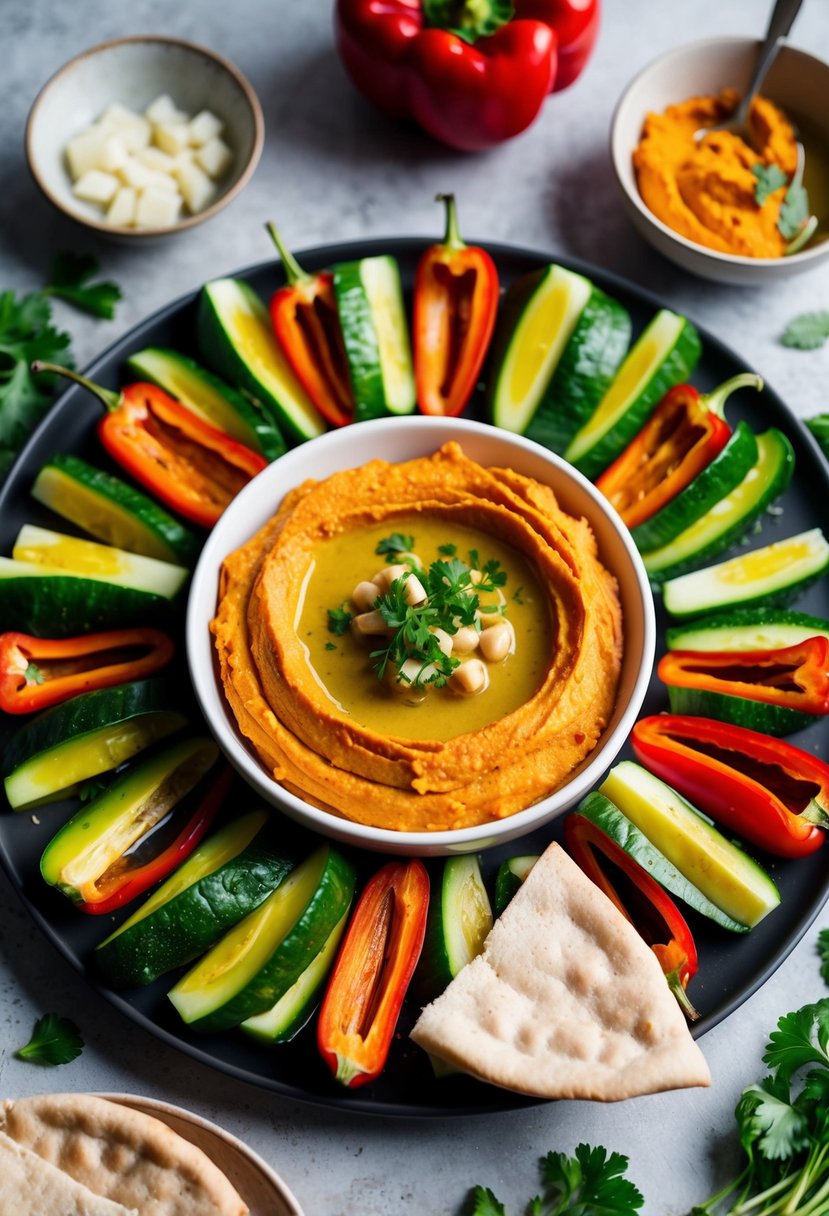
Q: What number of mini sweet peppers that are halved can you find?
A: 10